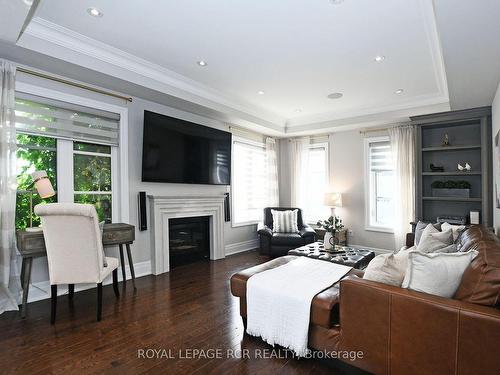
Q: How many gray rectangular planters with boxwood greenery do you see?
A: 1